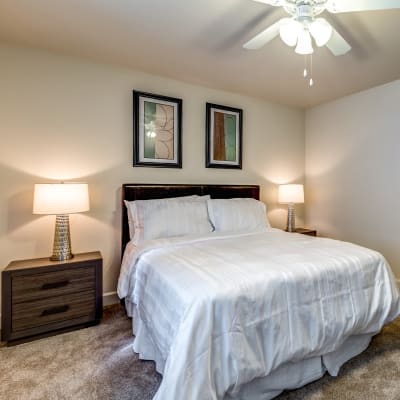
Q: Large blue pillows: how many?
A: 0